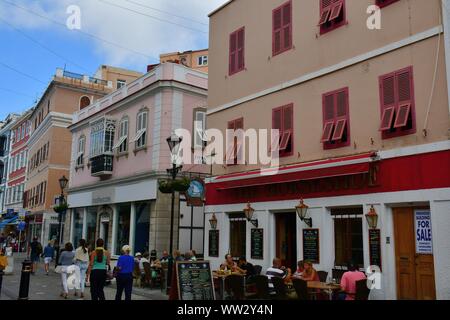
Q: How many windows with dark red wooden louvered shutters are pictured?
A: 8